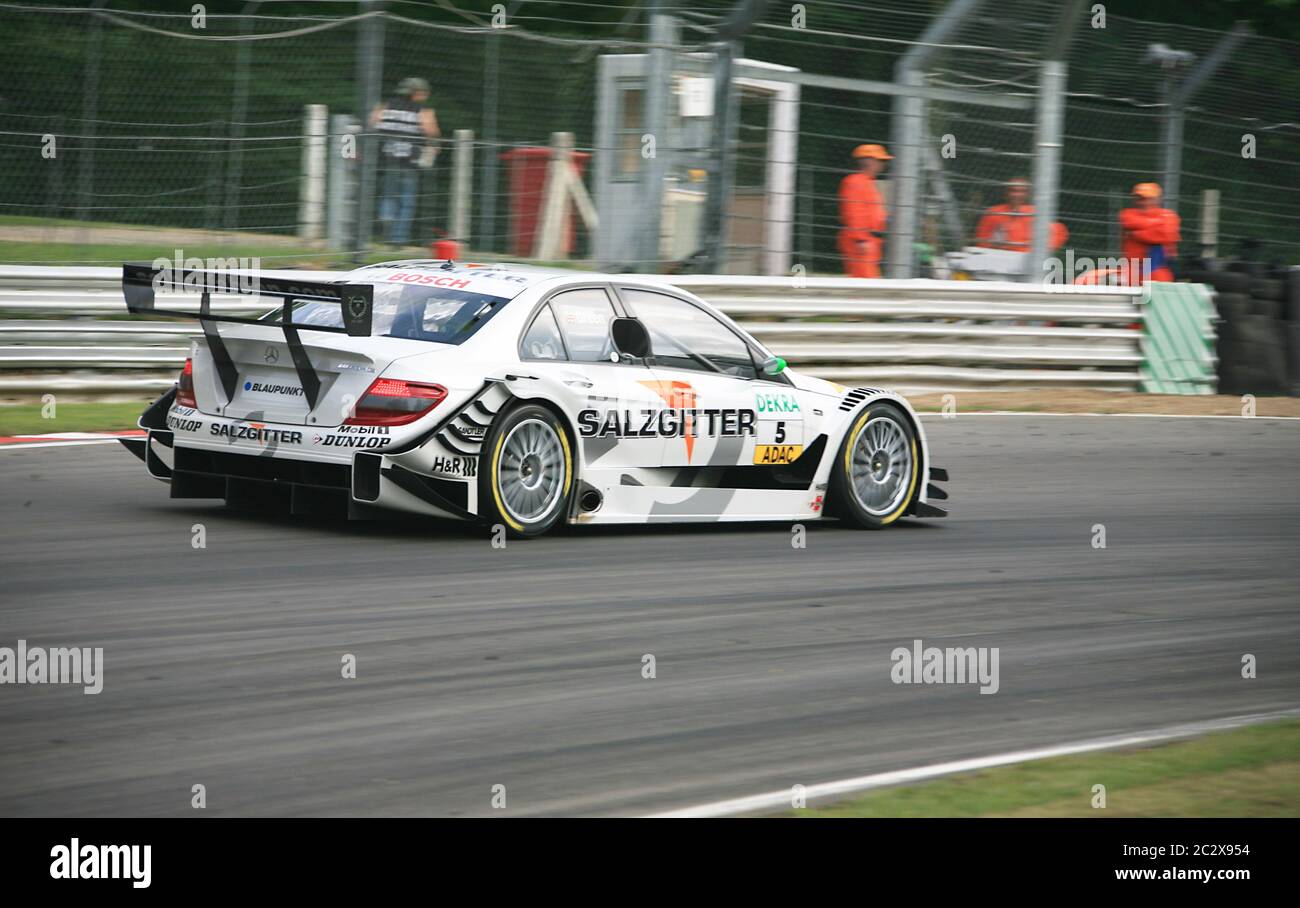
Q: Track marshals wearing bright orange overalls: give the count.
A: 3